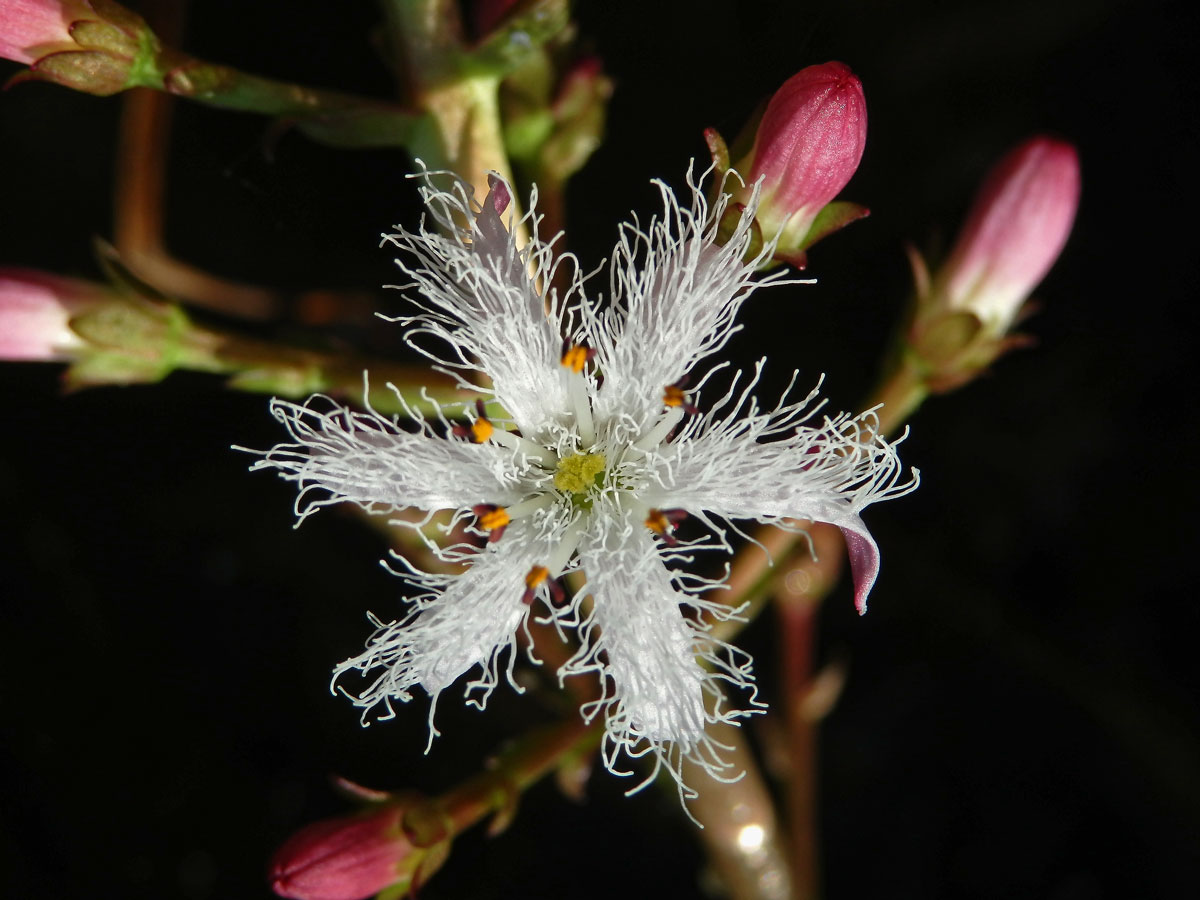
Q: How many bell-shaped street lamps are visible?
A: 0